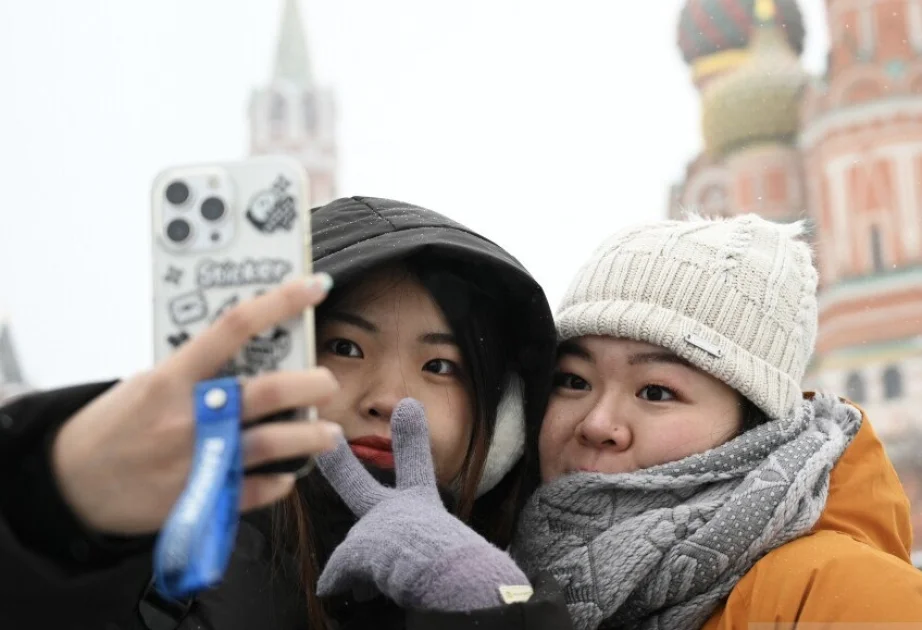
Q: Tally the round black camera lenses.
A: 3